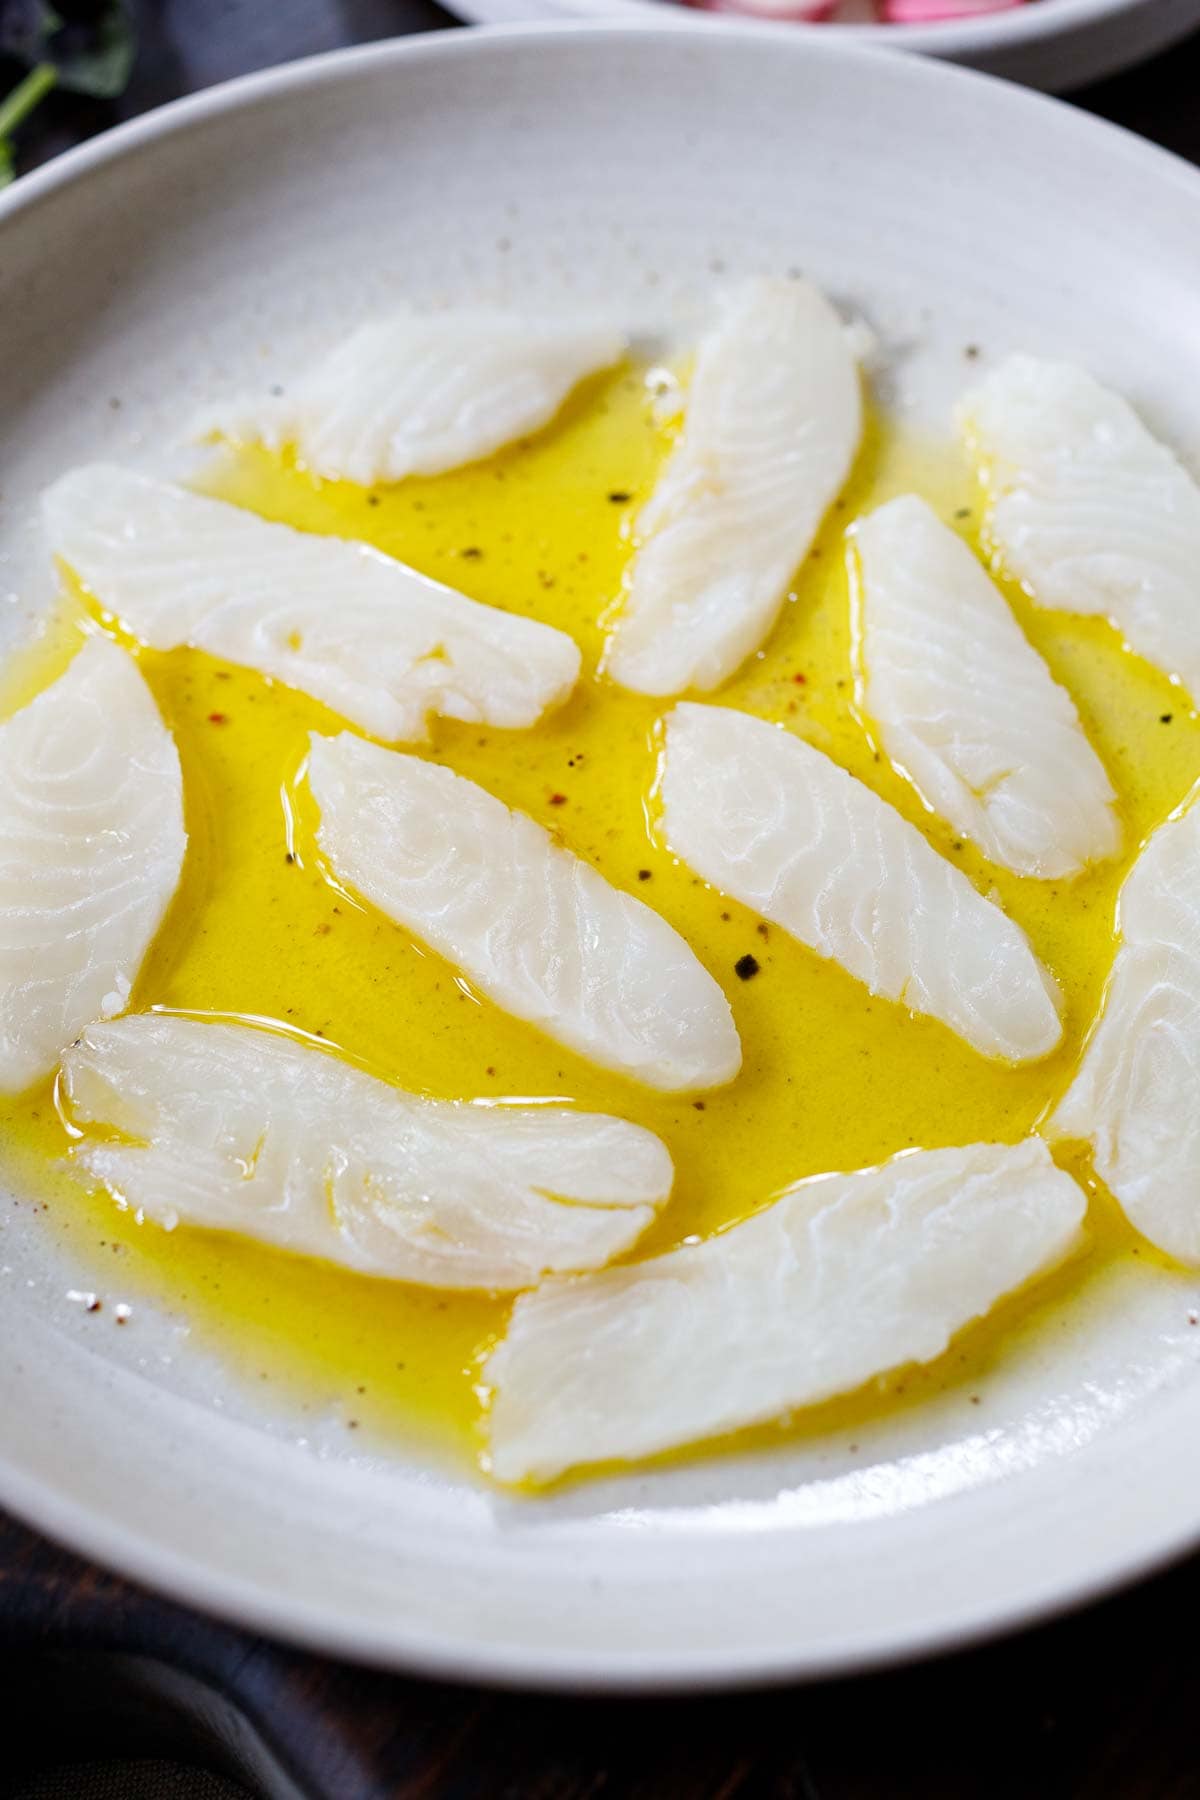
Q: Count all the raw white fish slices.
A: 11